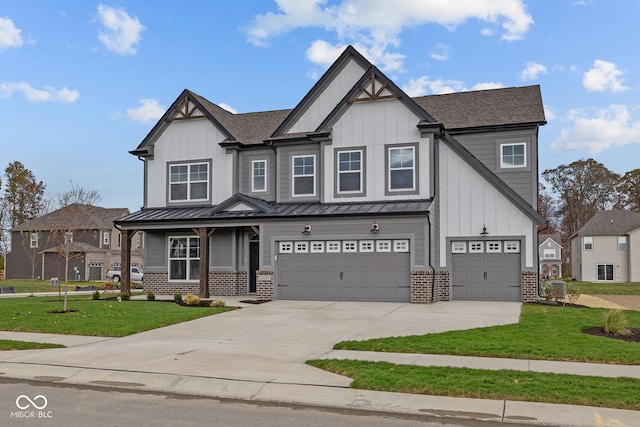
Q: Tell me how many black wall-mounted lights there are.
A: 3